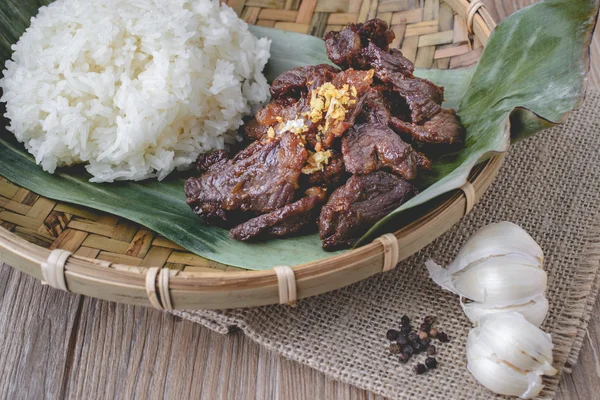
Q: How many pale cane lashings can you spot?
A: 6